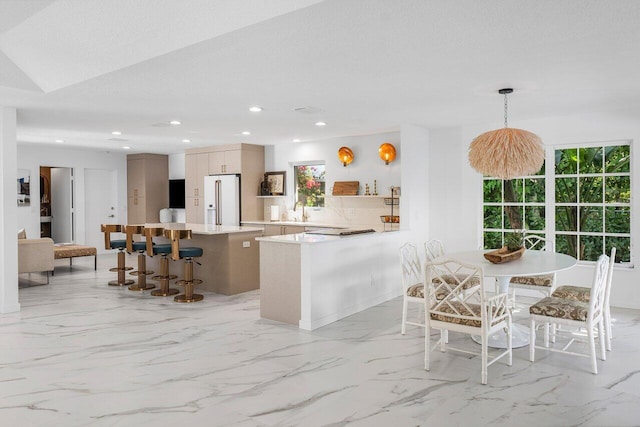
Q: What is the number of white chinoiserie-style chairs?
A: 6